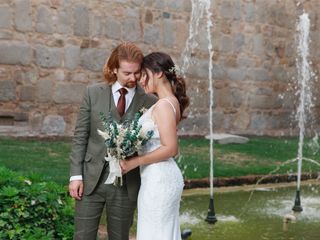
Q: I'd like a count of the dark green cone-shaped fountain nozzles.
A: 2